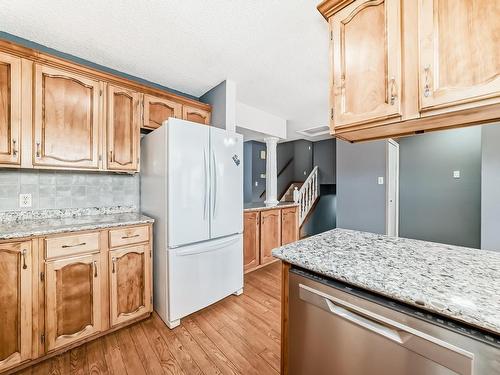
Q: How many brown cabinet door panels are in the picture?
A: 13